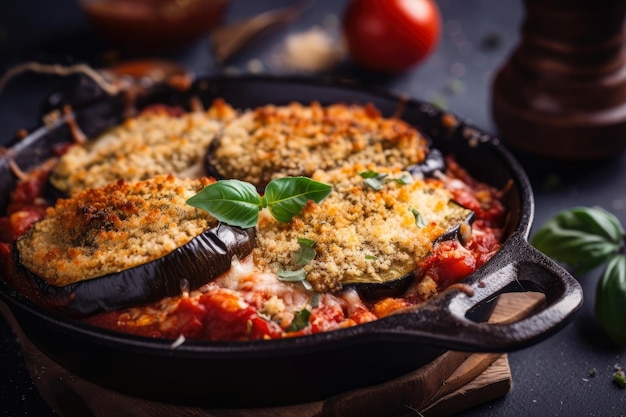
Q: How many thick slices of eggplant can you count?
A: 4